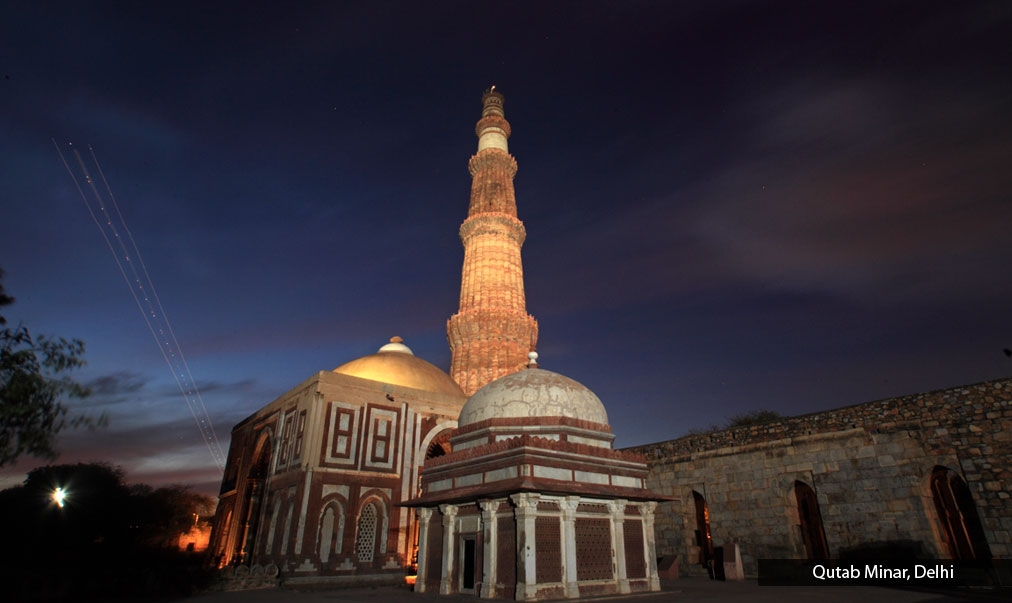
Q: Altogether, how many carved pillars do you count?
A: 7